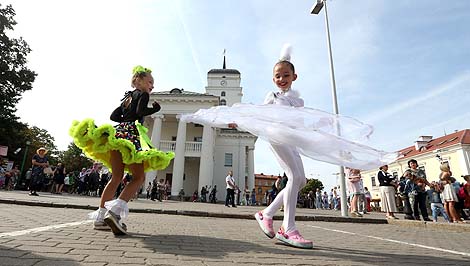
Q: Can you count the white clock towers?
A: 1